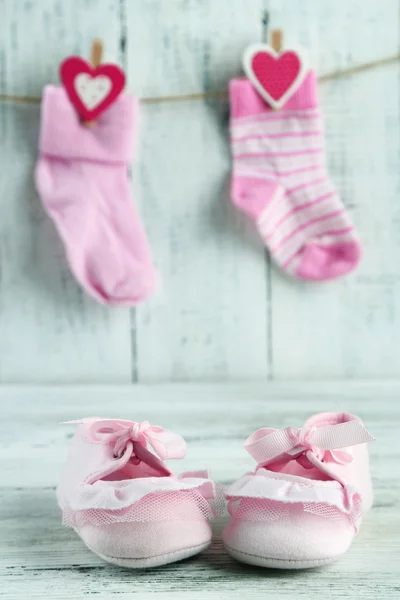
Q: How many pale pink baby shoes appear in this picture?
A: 2